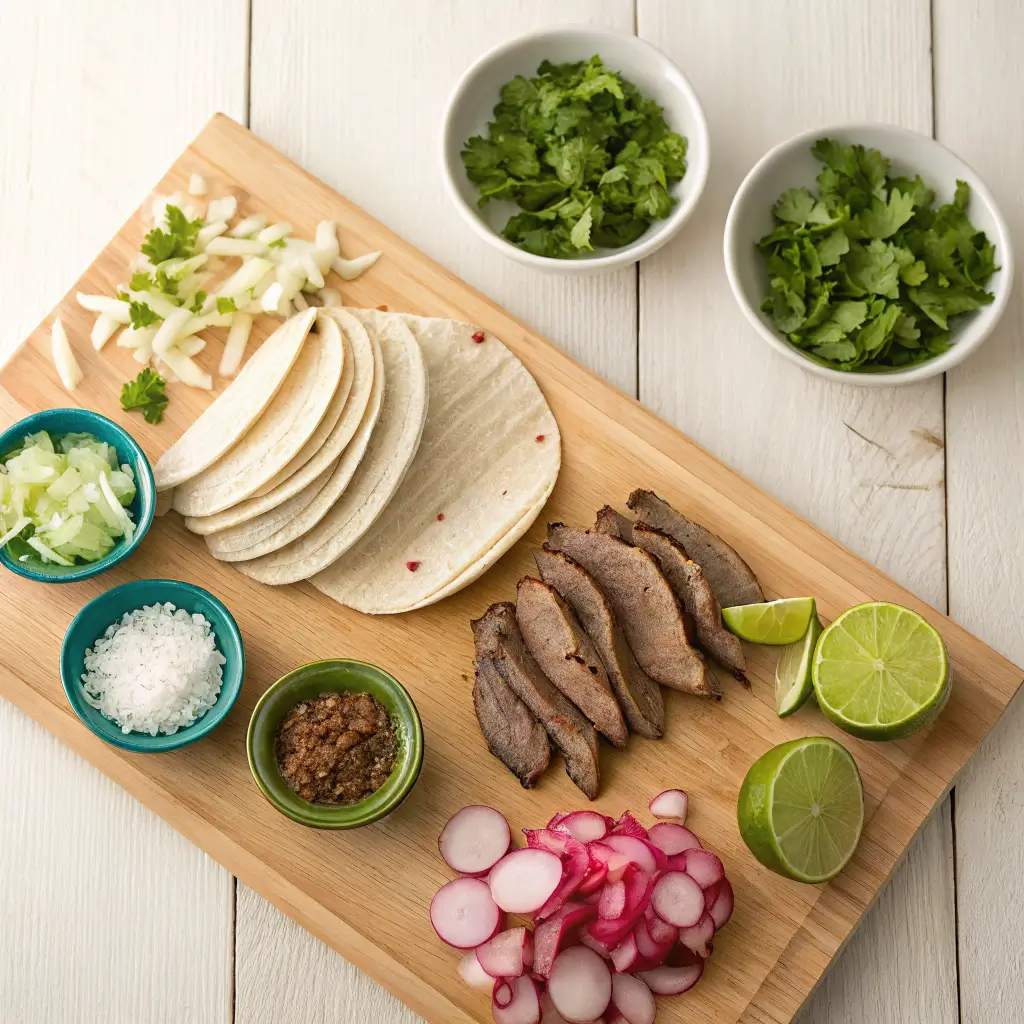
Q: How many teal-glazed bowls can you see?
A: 2